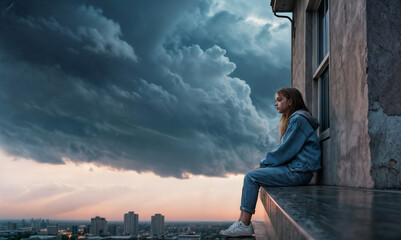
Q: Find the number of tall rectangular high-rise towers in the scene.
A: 3